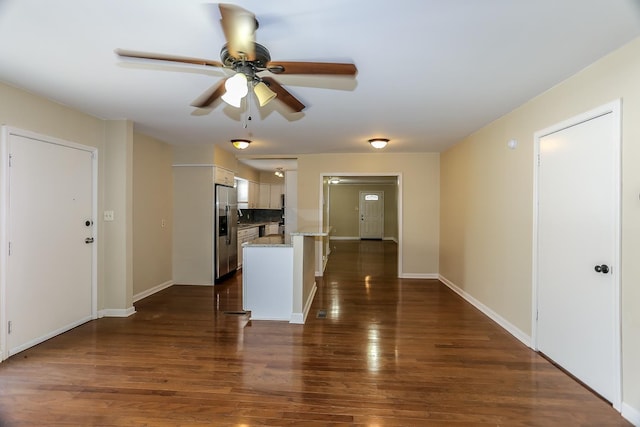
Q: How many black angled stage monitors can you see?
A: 0